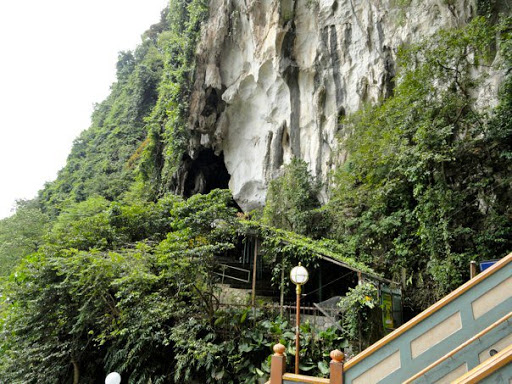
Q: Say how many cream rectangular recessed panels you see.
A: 5